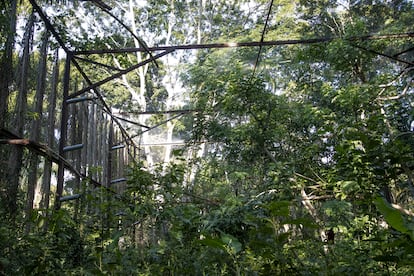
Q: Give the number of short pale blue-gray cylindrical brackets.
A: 5